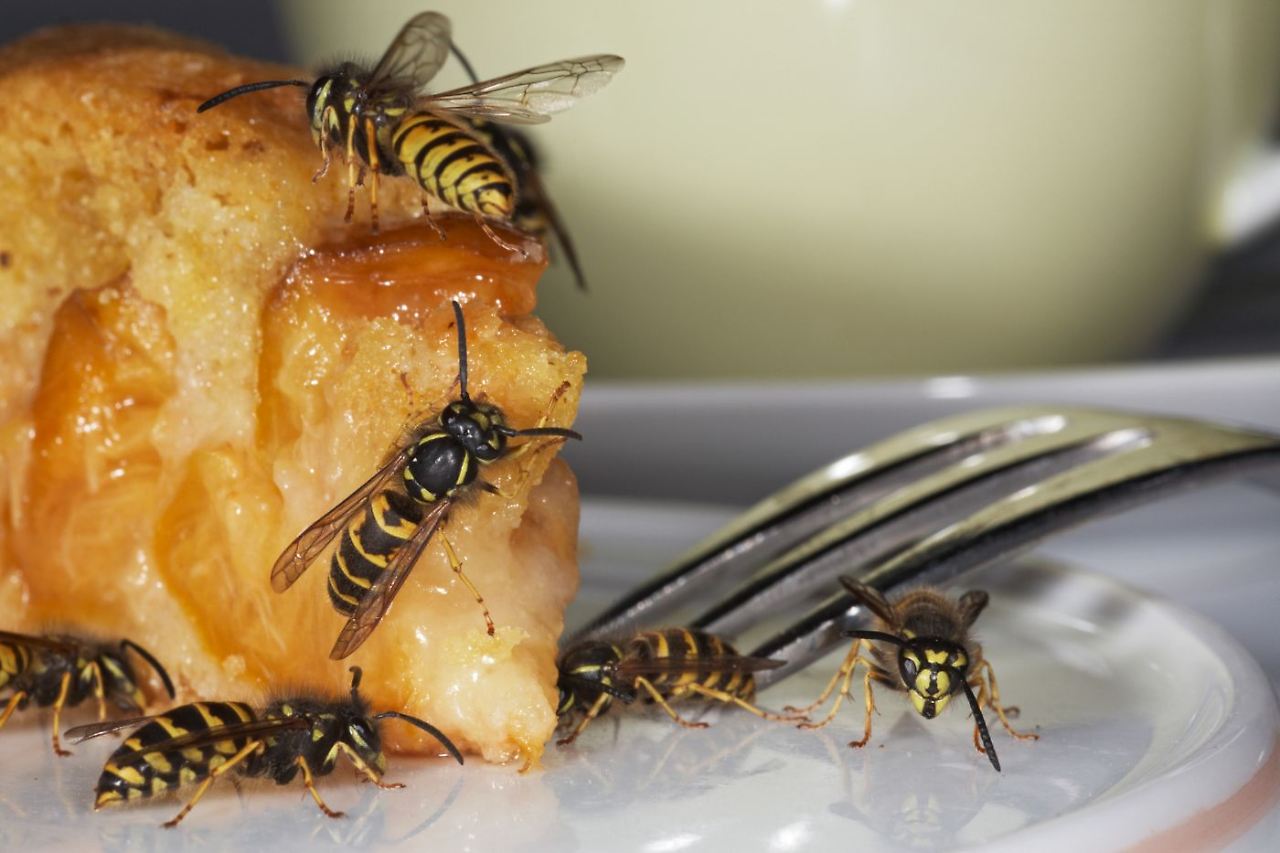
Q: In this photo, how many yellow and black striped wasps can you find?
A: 7